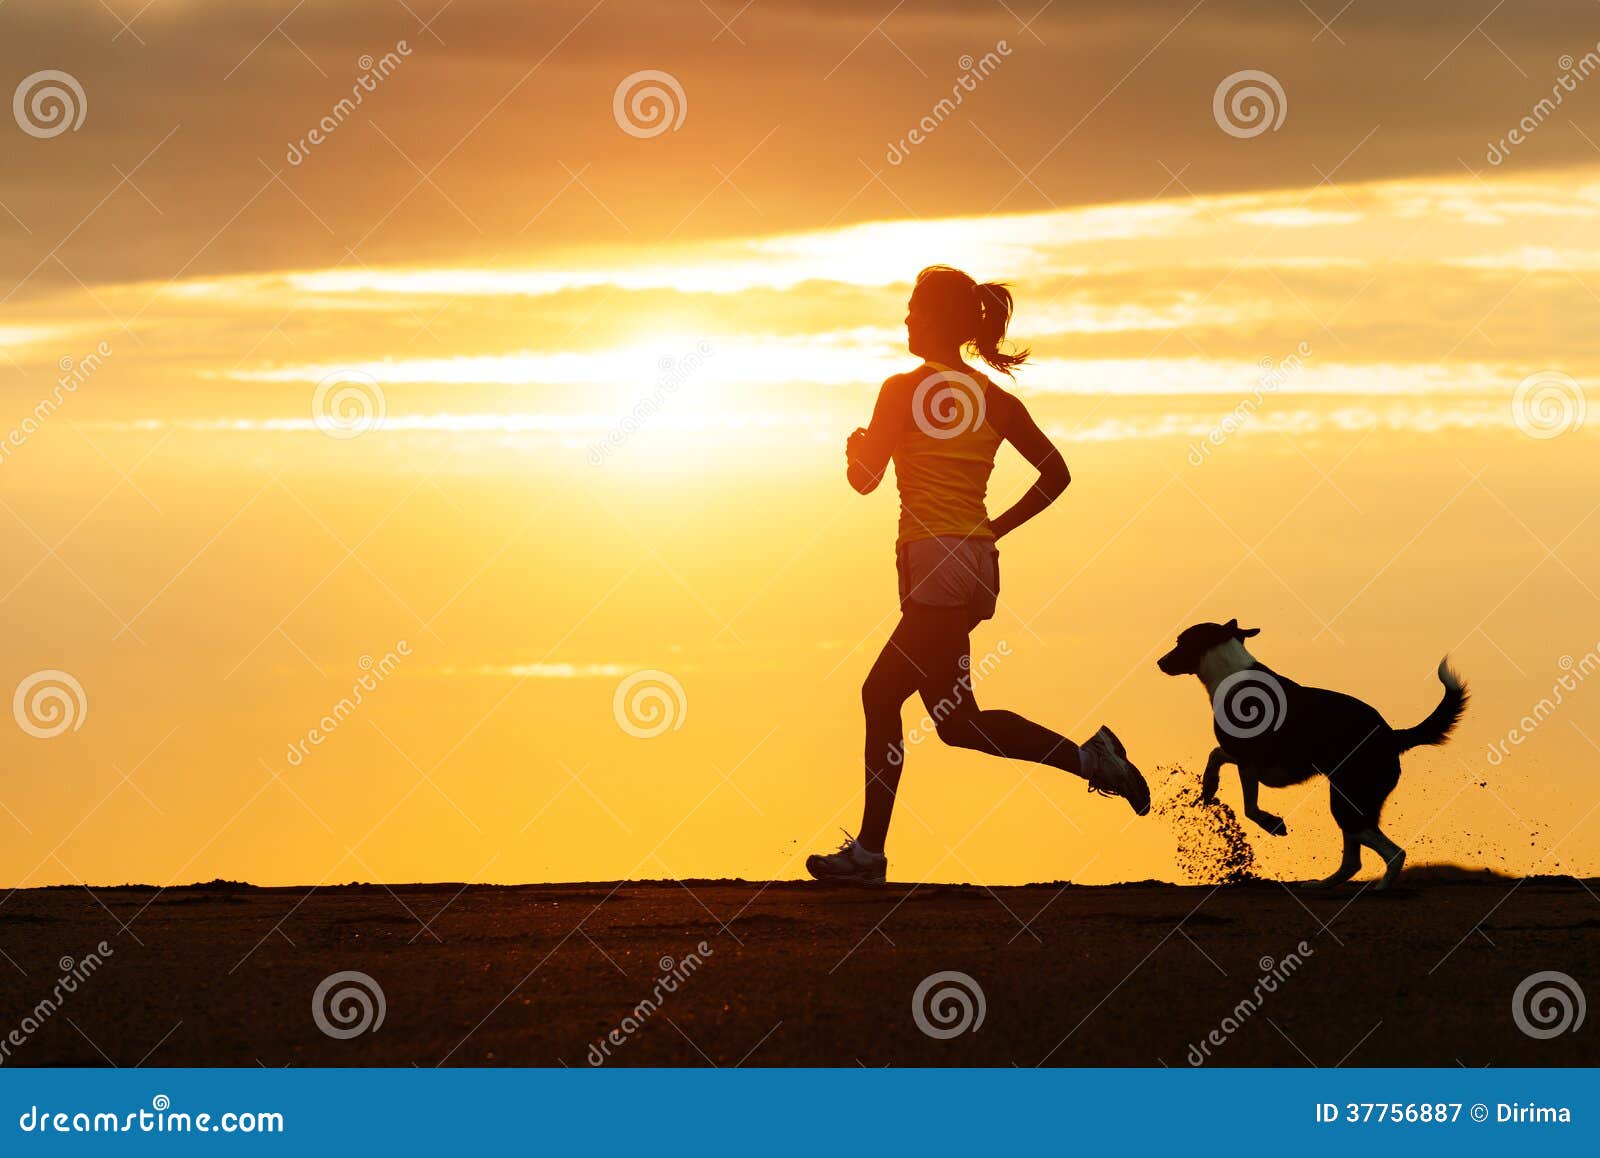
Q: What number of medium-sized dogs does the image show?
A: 1